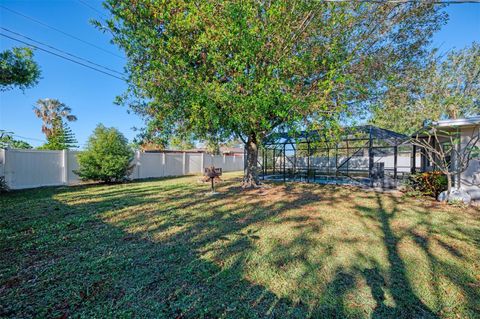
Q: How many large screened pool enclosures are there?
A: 1